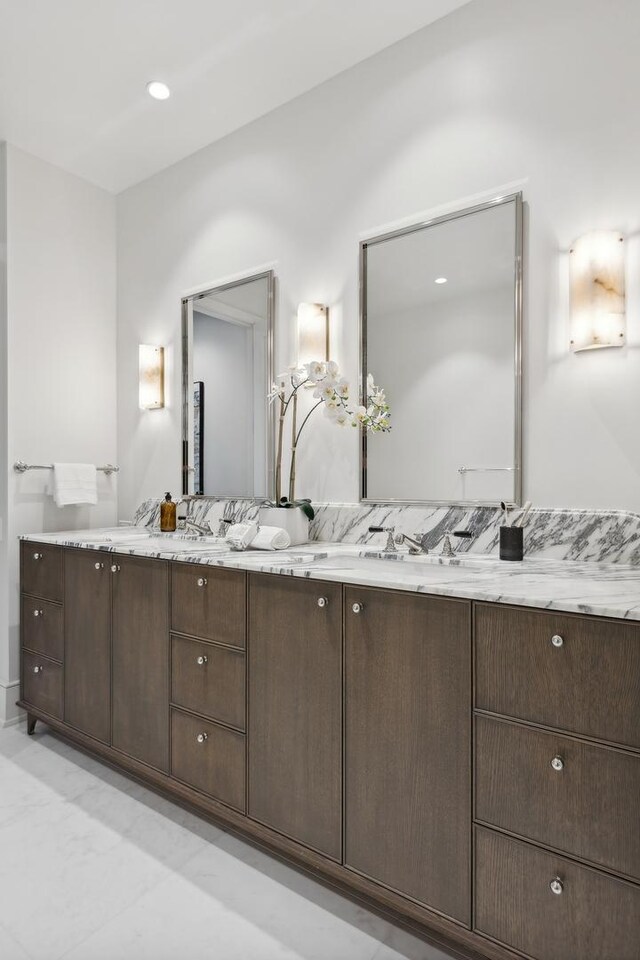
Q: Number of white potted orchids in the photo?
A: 1